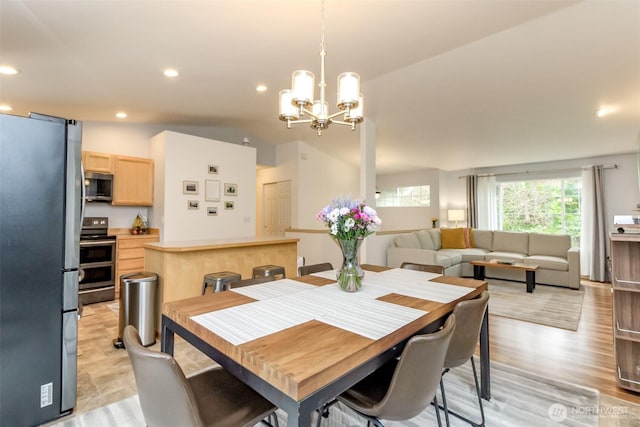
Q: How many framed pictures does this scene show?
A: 7